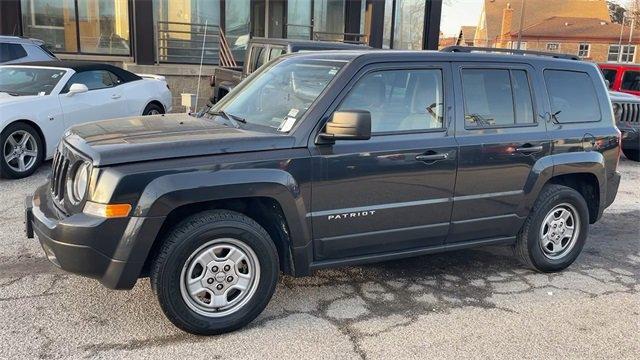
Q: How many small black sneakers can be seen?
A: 0